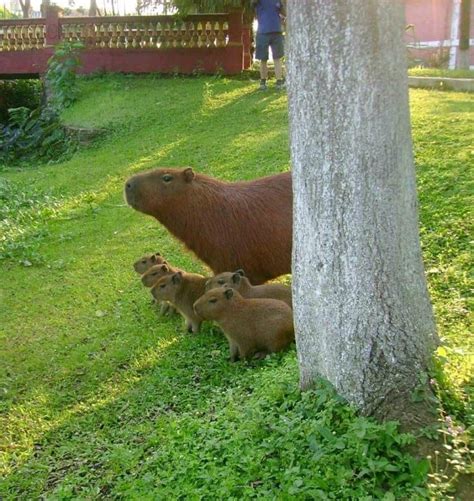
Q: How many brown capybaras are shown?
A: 6